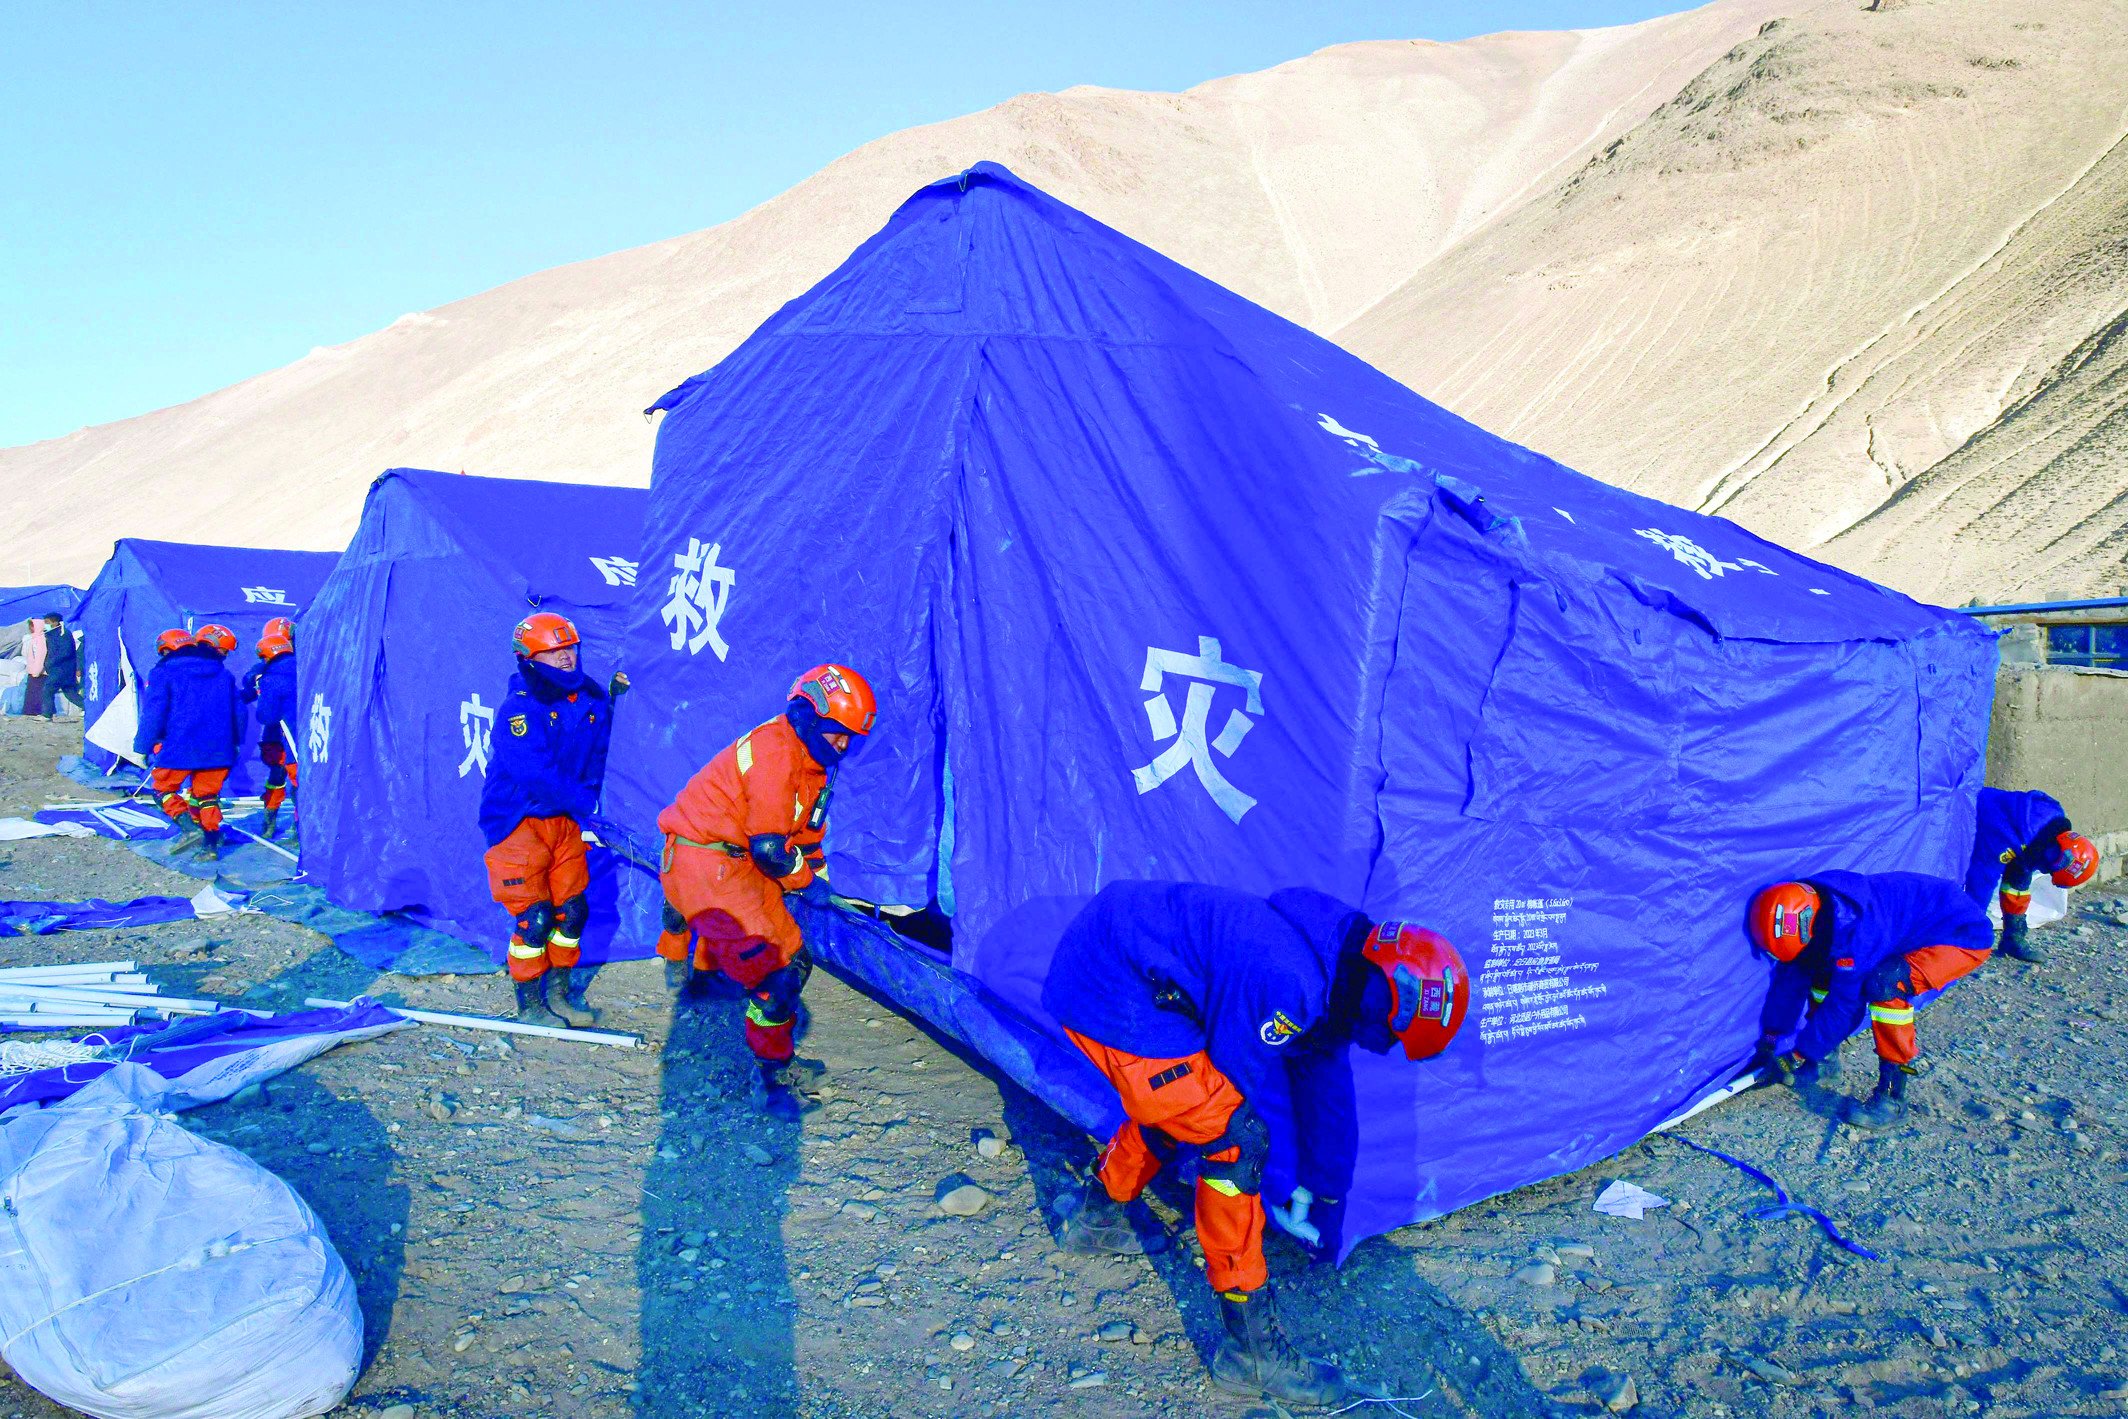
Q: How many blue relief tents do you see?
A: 4